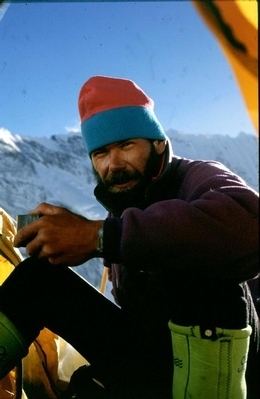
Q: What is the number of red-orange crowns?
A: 1